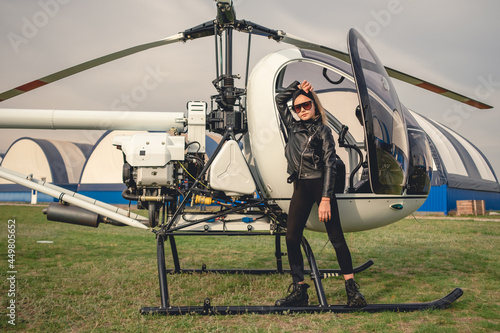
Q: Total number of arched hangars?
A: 3